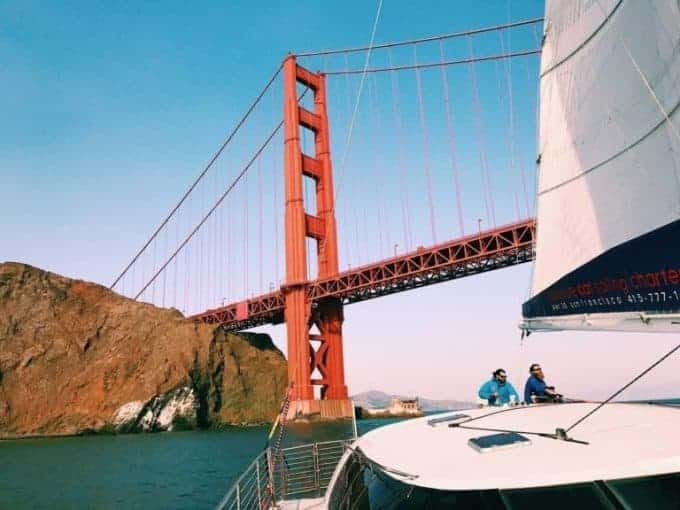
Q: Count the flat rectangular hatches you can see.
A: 2